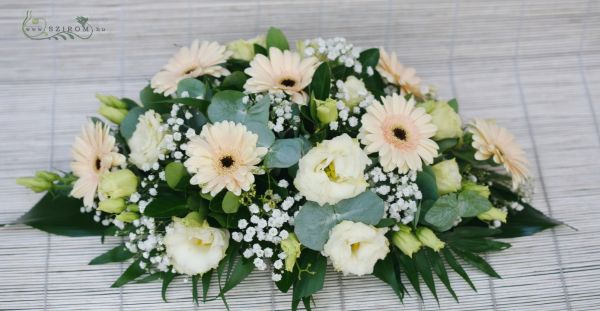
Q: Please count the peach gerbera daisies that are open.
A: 7